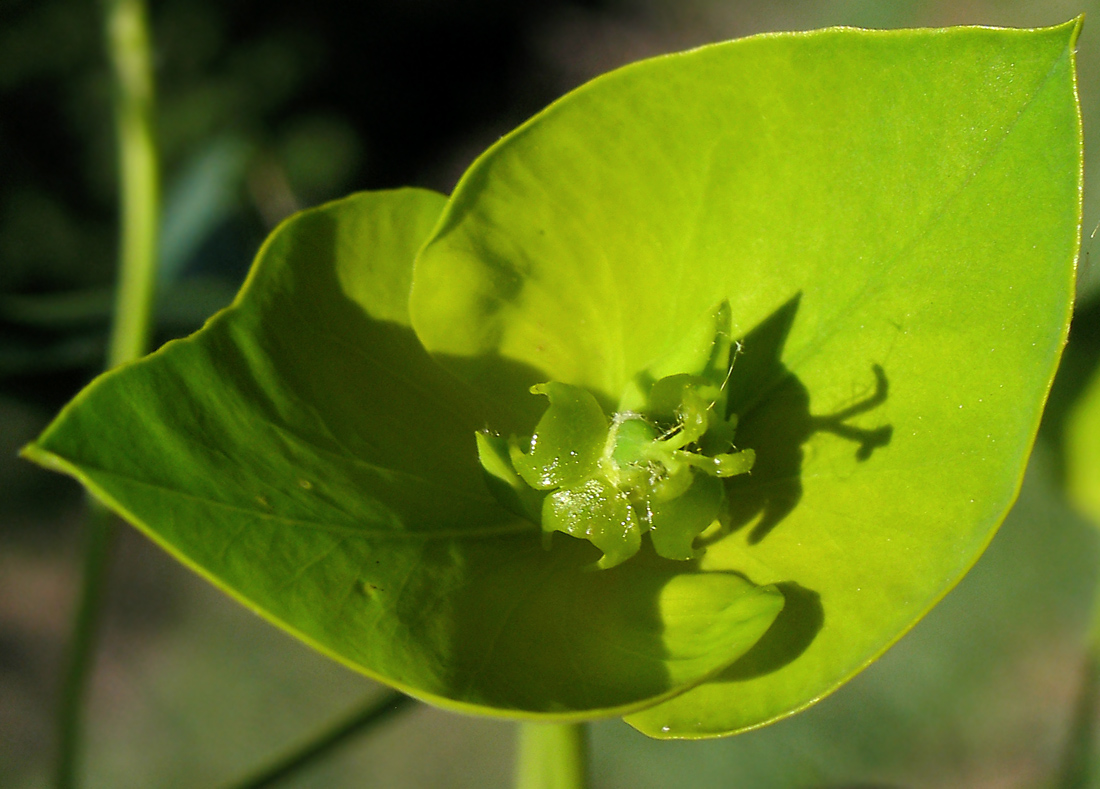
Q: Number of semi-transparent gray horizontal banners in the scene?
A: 0